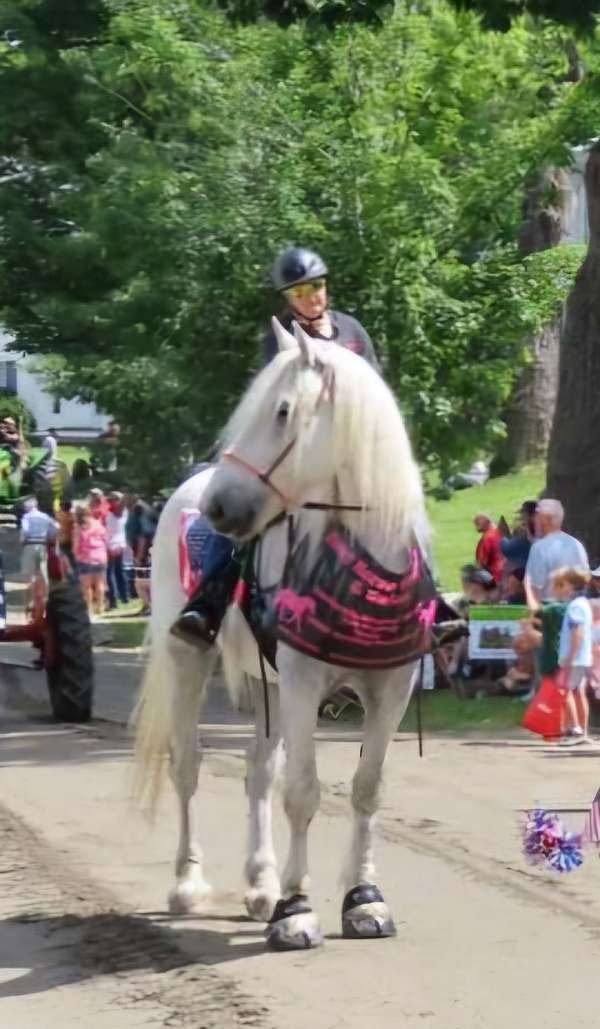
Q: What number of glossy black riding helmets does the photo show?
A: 1